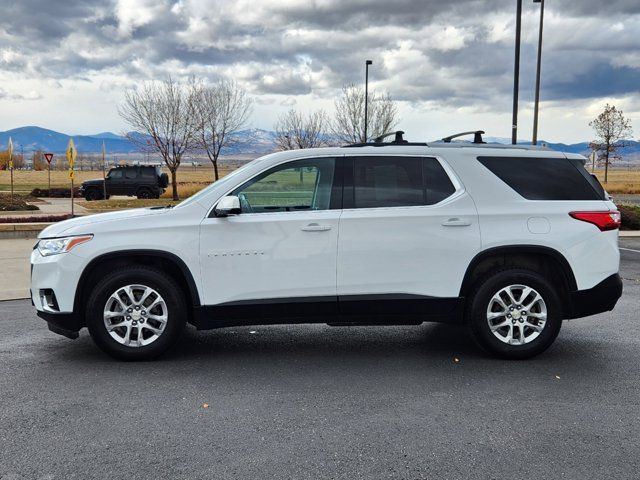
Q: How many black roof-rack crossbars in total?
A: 2